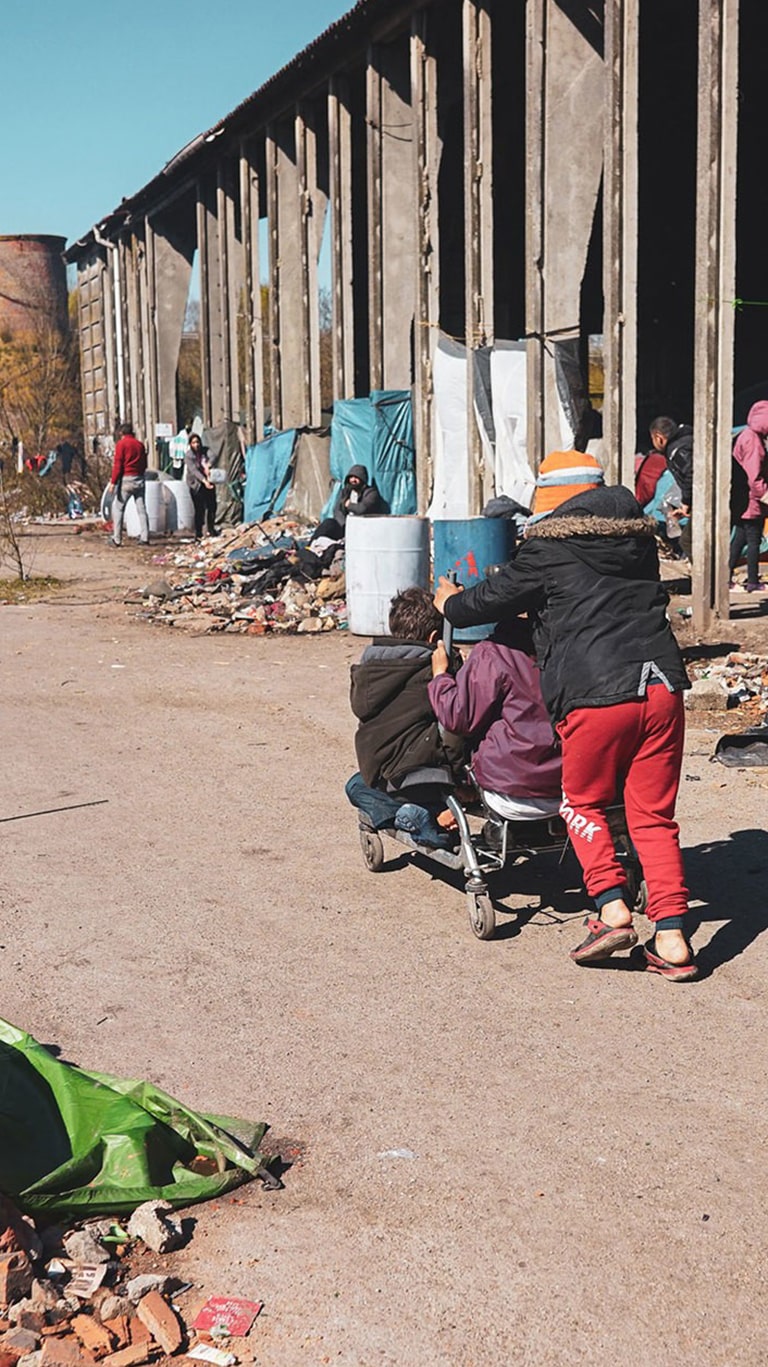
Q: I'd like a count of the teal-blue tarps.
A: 2